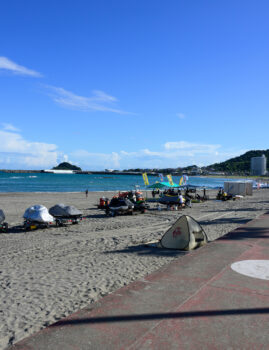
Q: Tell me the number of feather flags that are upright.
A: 5